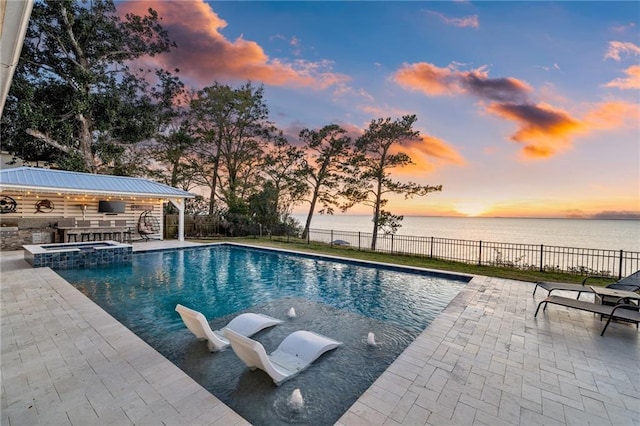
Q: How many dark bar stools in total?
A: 6